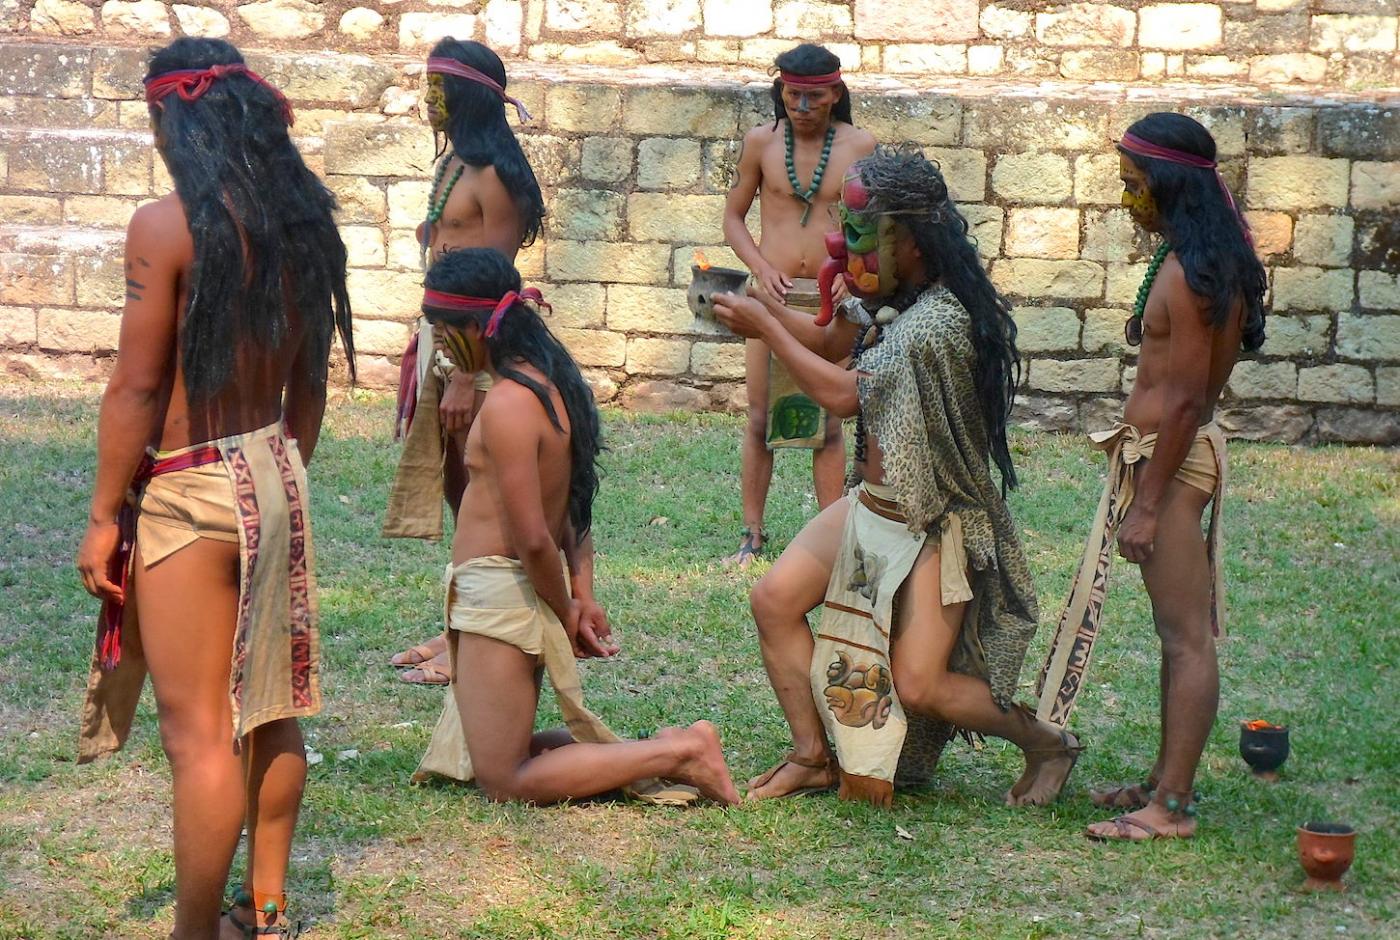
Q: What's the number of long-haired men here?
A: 6